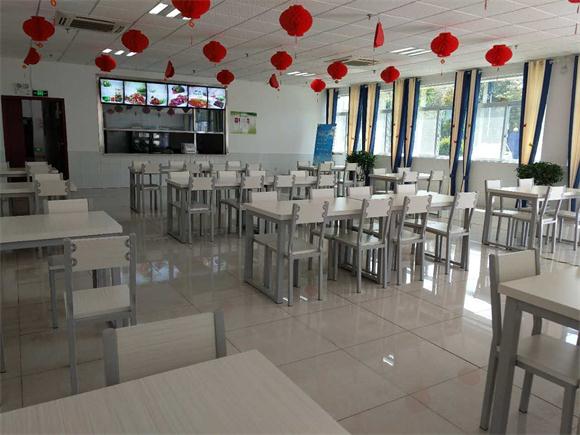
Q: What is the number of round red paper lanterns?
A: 13